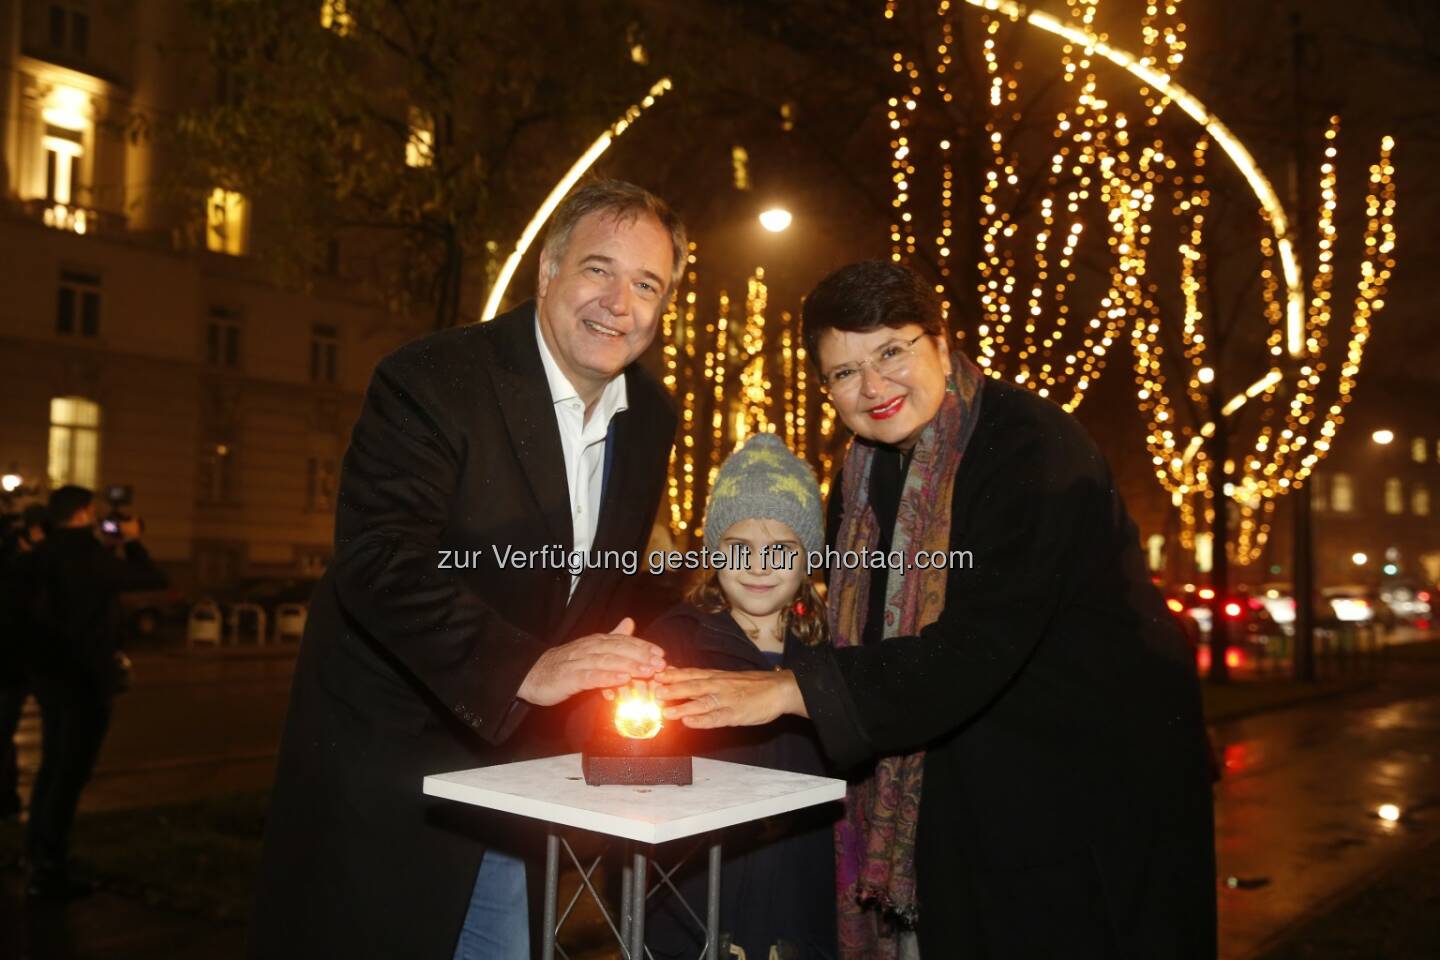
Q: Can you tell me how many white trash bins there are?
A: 2